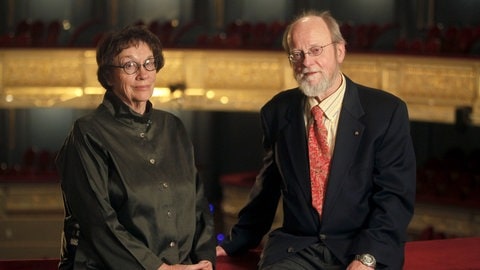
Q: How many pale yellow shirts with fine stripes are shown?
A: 1